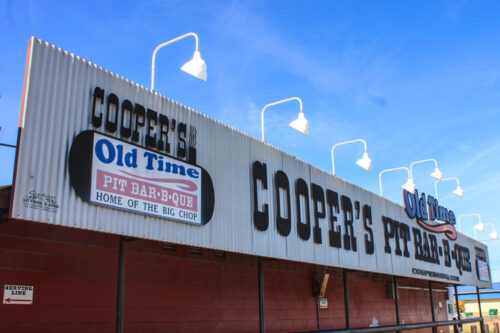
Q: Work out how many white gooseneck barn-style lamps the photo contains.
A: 8